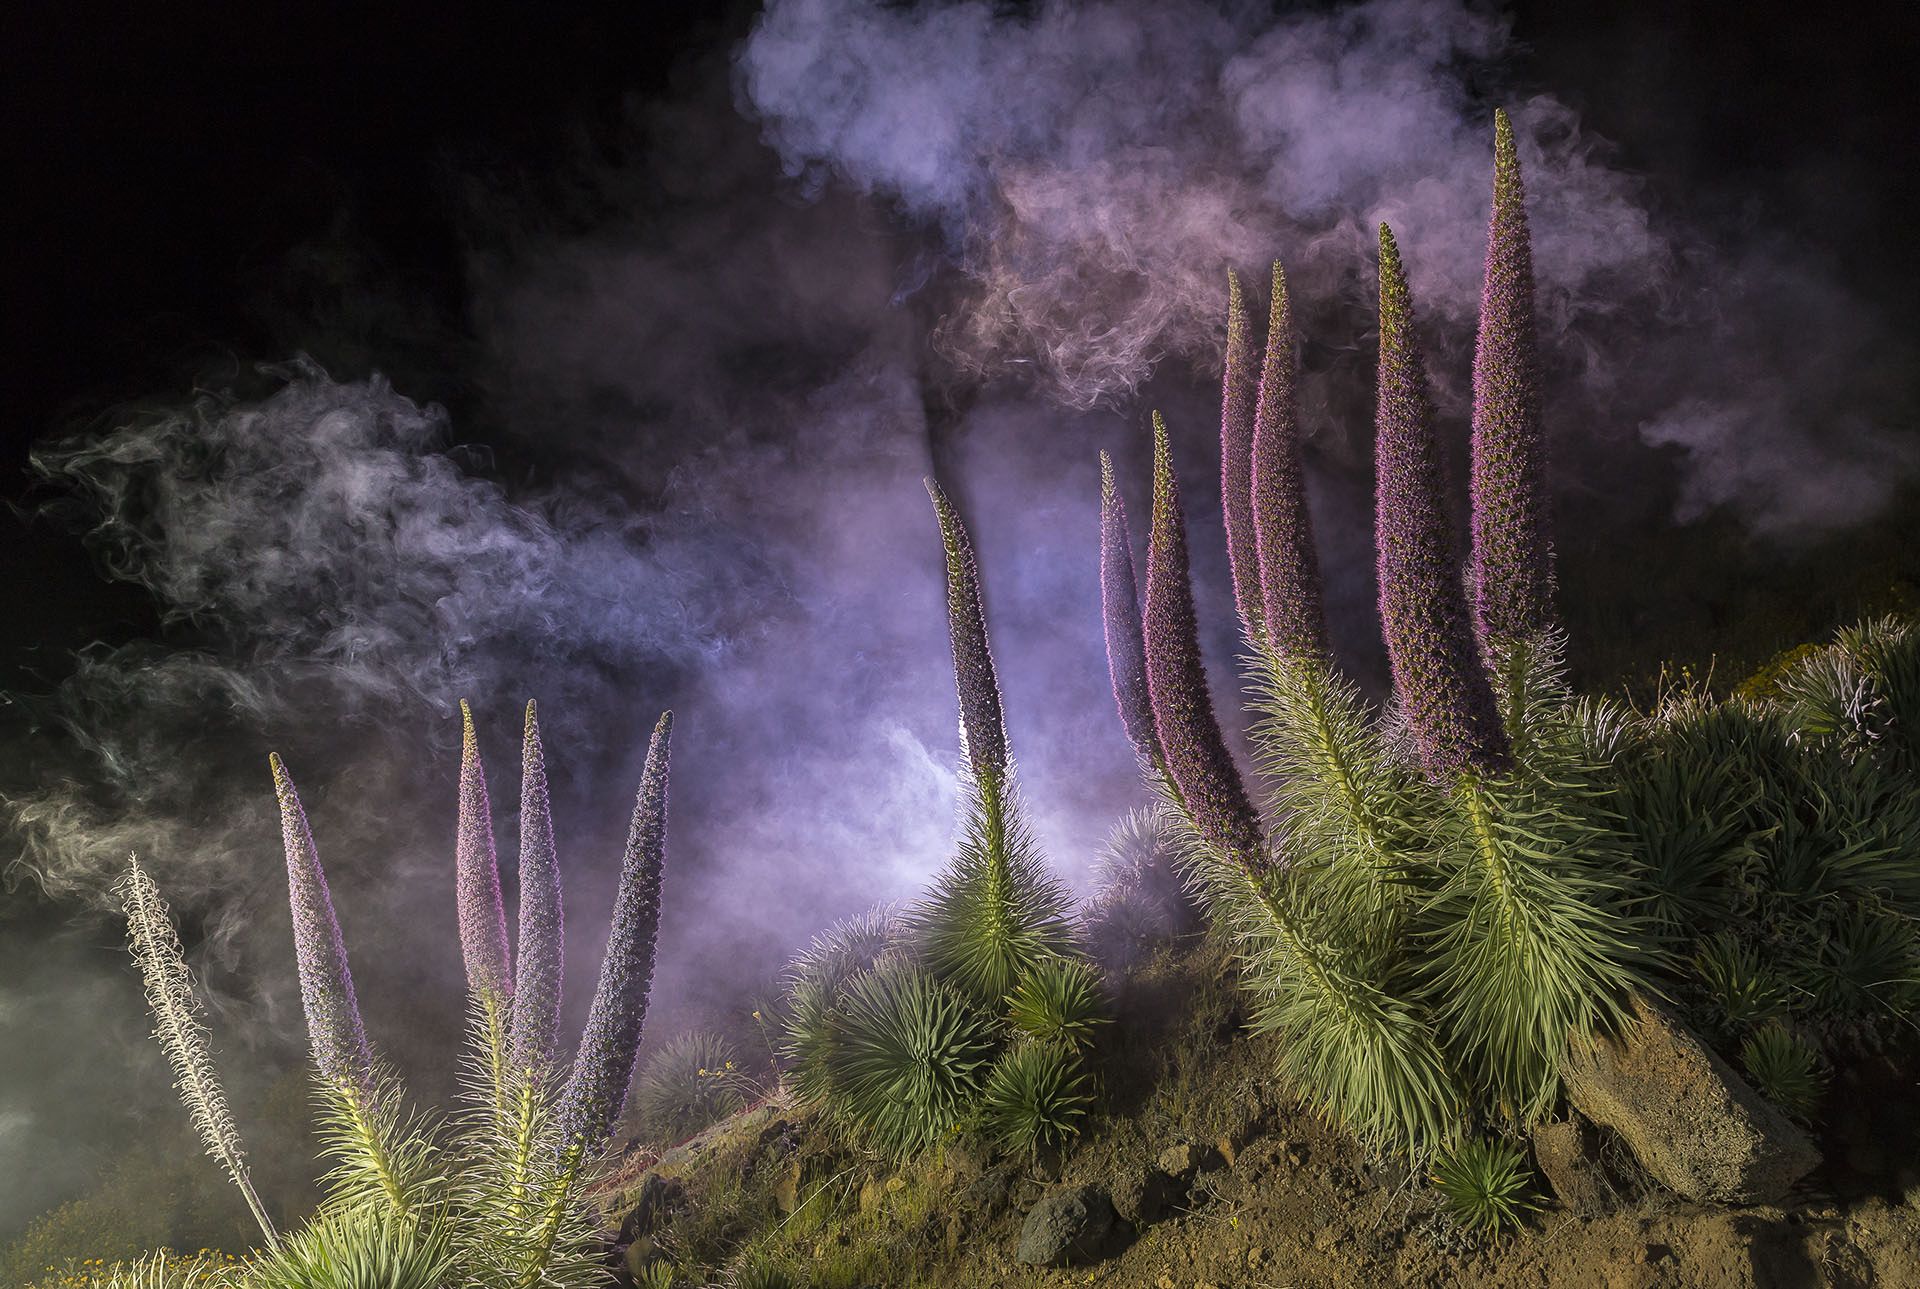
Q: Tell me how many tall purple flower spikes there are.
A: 11